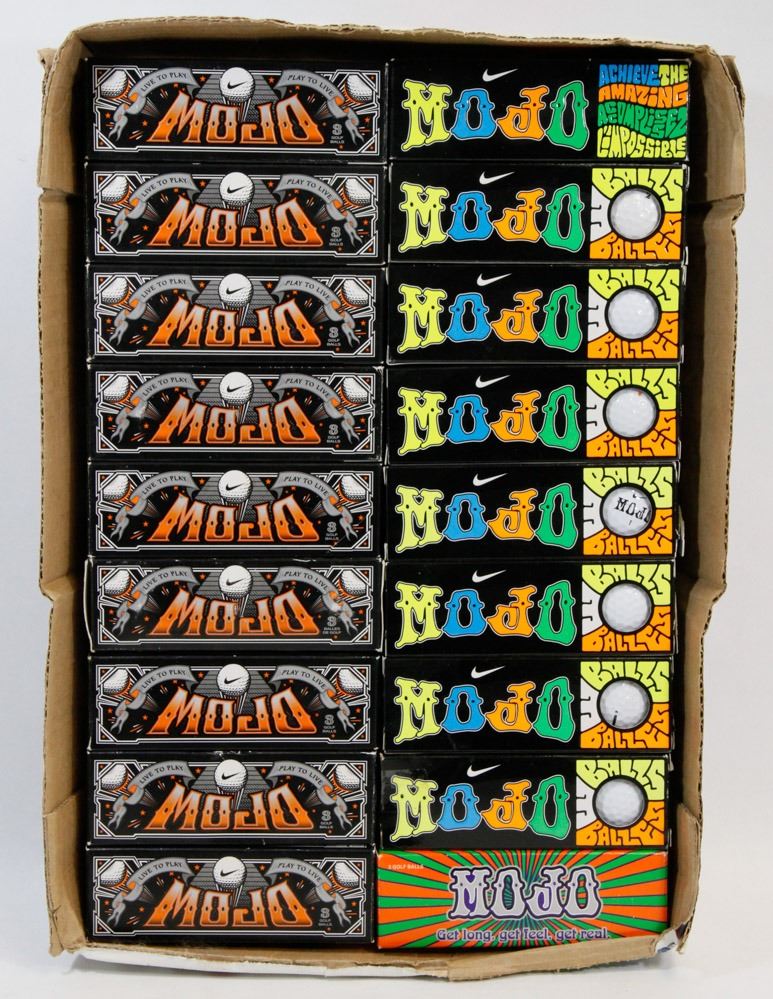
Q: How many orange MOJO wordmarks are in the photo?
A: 9